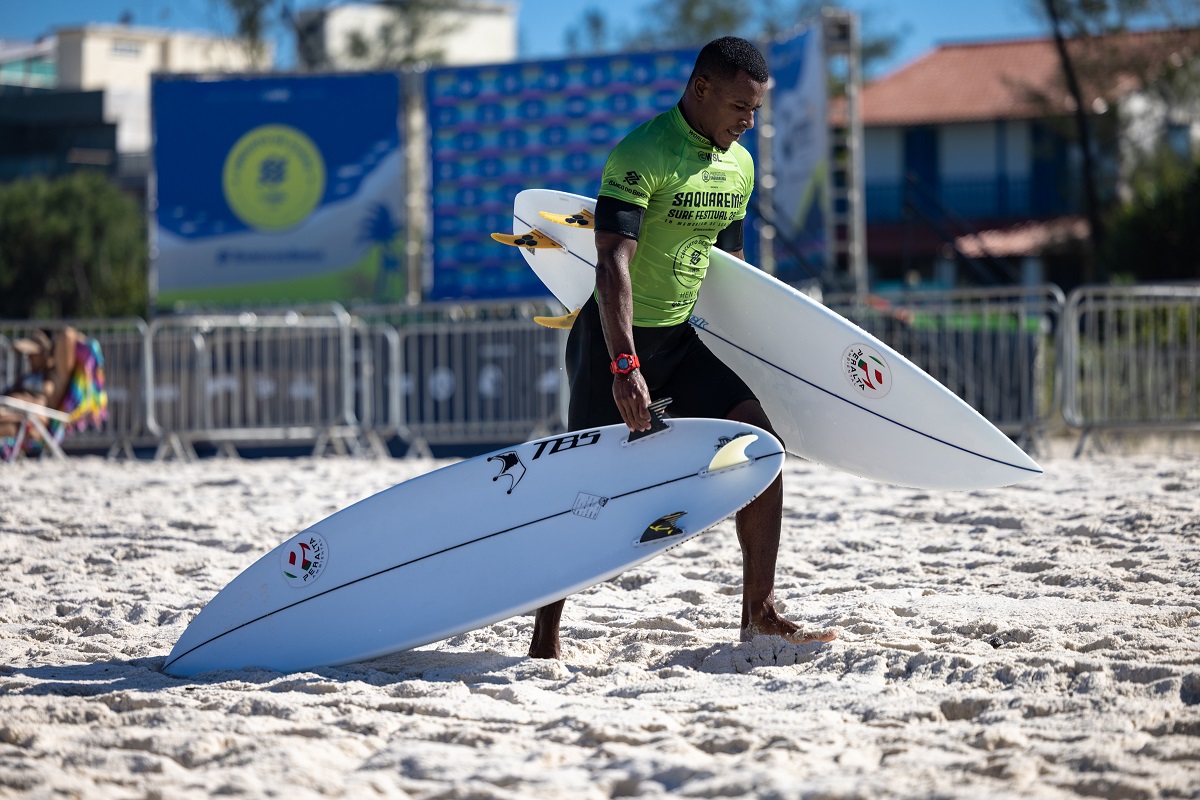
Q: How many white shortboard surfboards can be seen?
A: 2